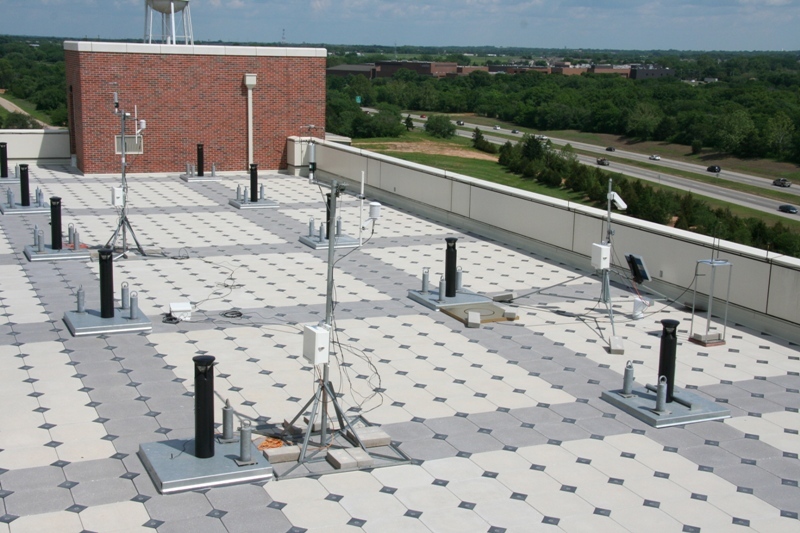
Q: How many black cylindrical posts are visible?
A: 10